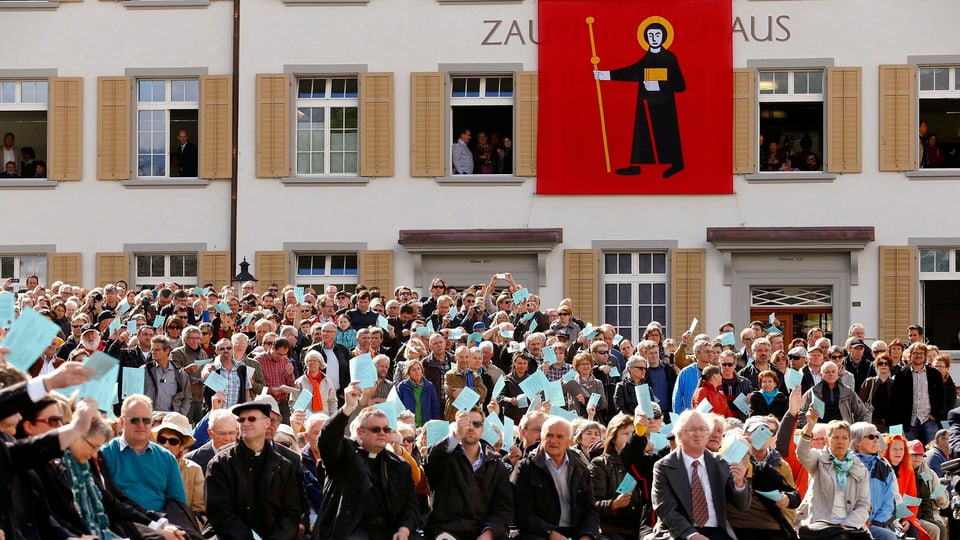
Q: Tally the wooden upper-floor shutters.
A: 10